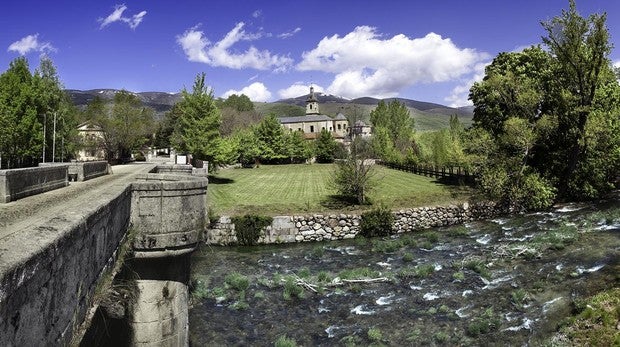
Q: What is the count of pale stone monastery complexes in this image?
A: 1